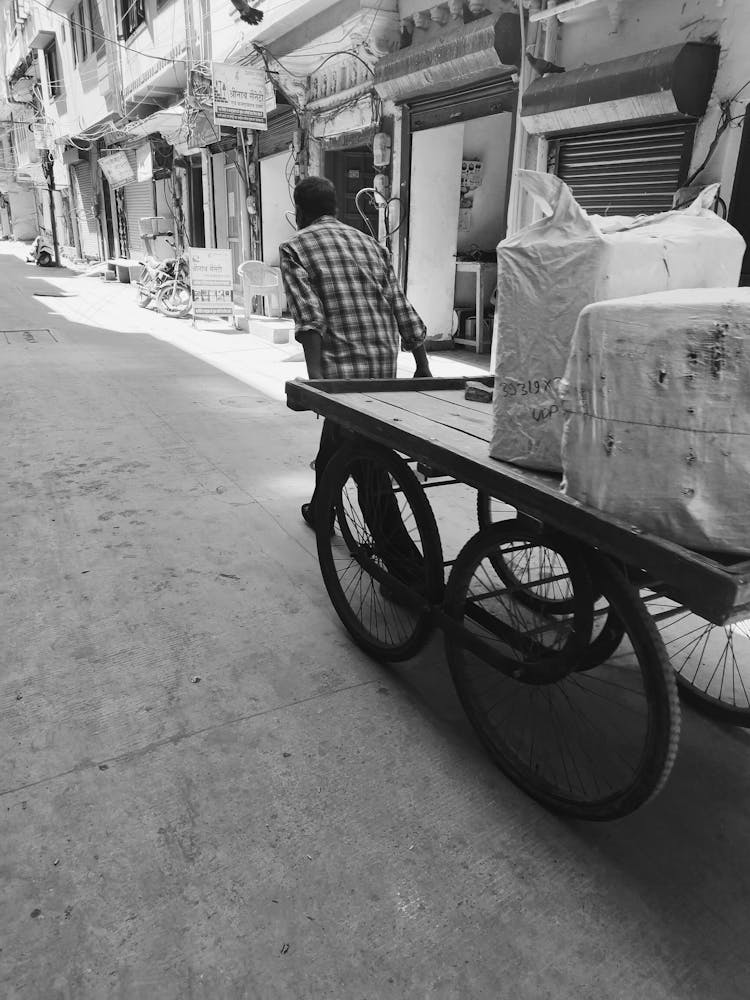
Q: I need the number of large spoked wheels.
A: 4